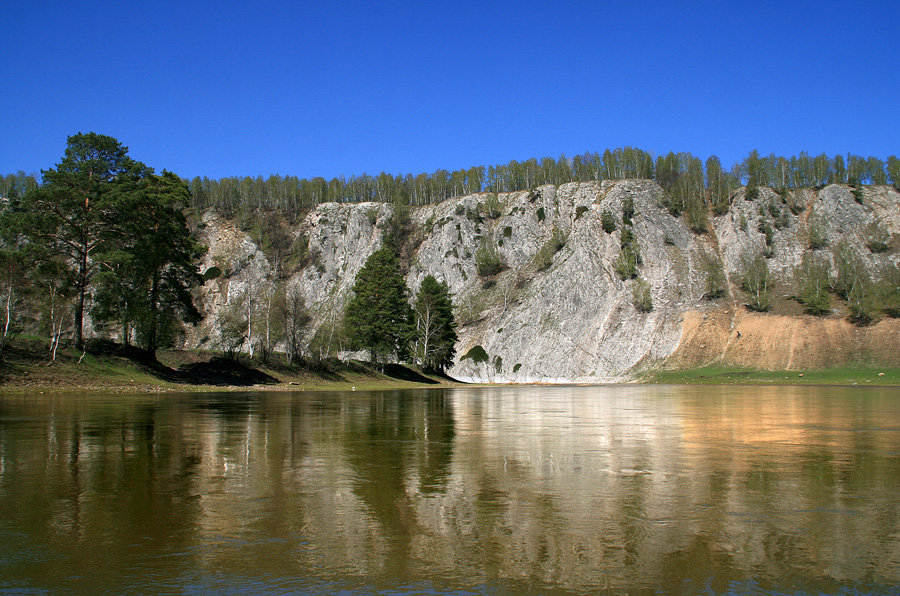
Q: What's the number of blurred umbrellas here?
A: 0